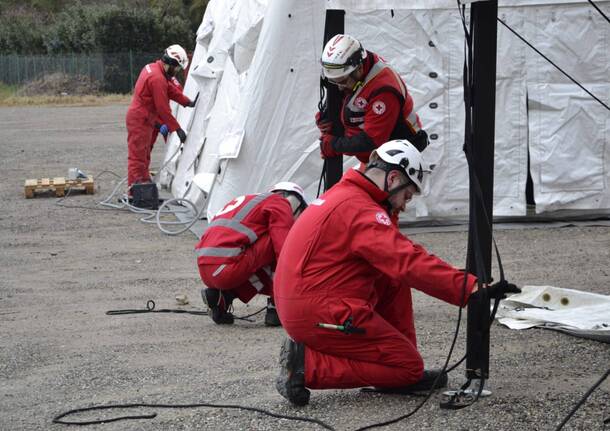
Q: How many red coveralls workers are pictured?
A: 4